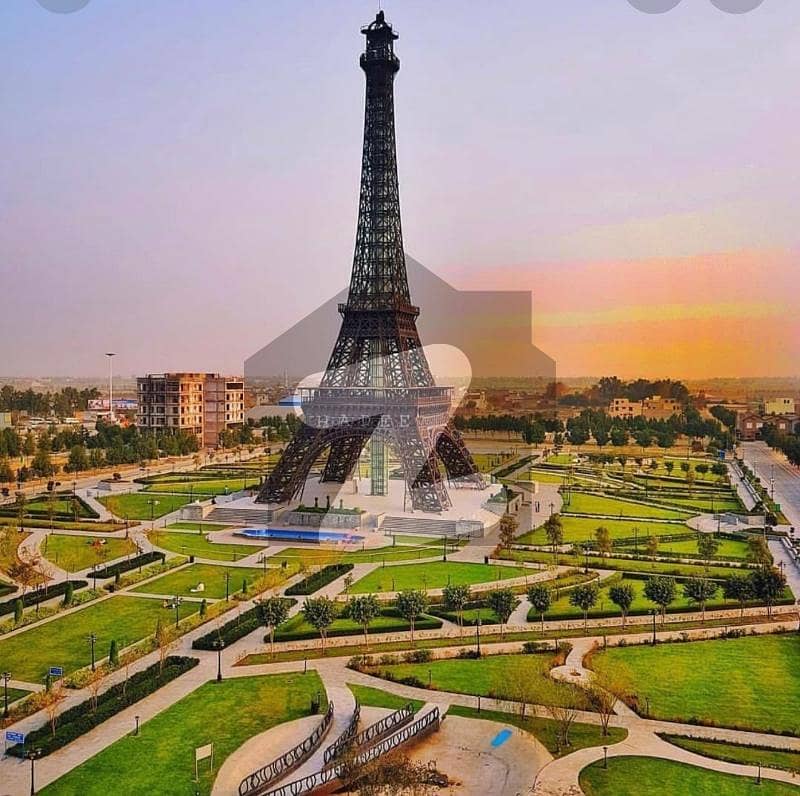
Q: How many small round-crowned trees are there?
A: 13